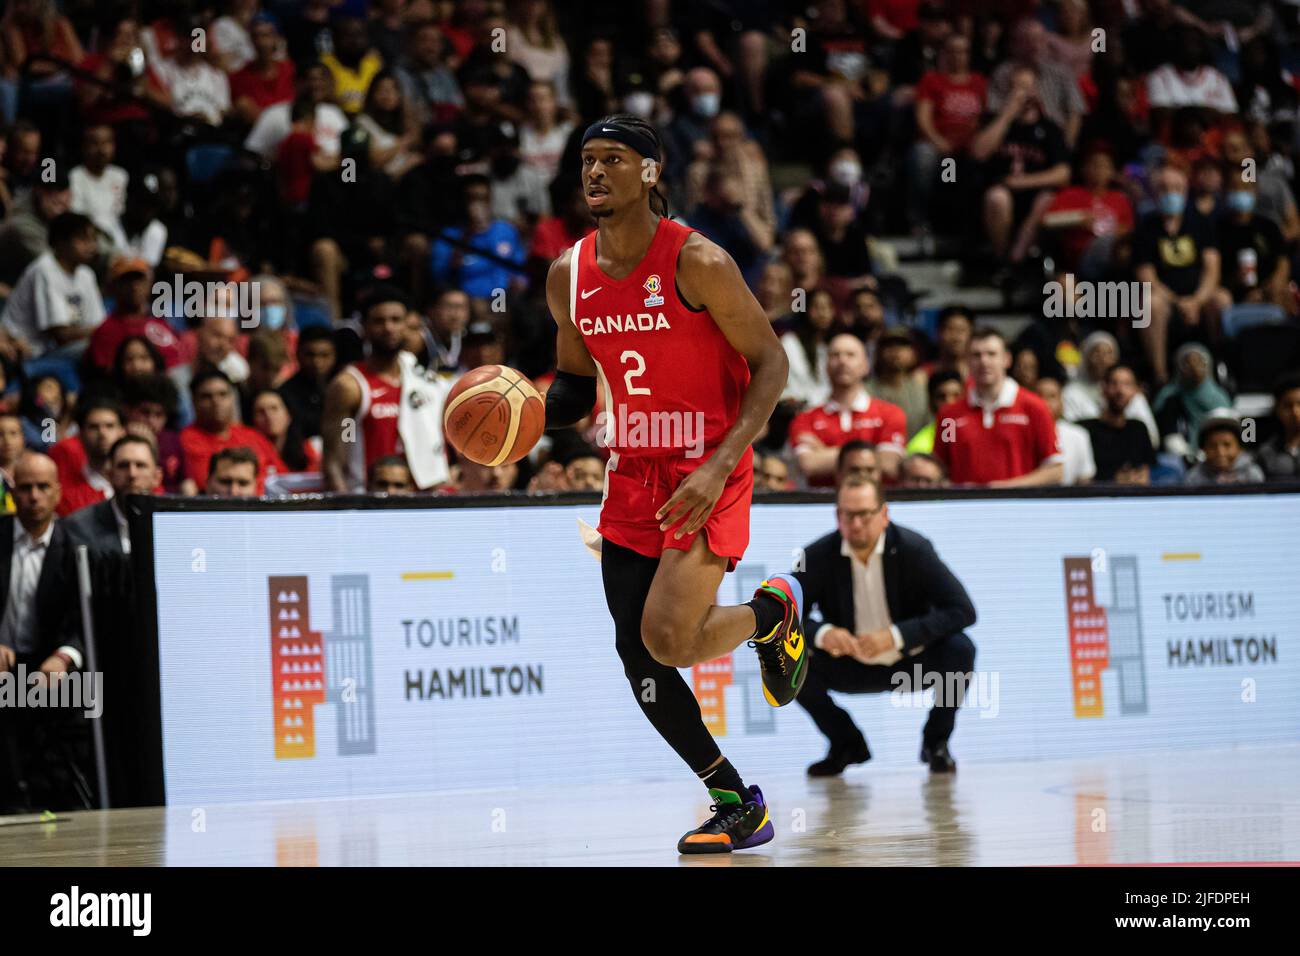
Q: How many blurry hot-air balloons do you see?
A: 0